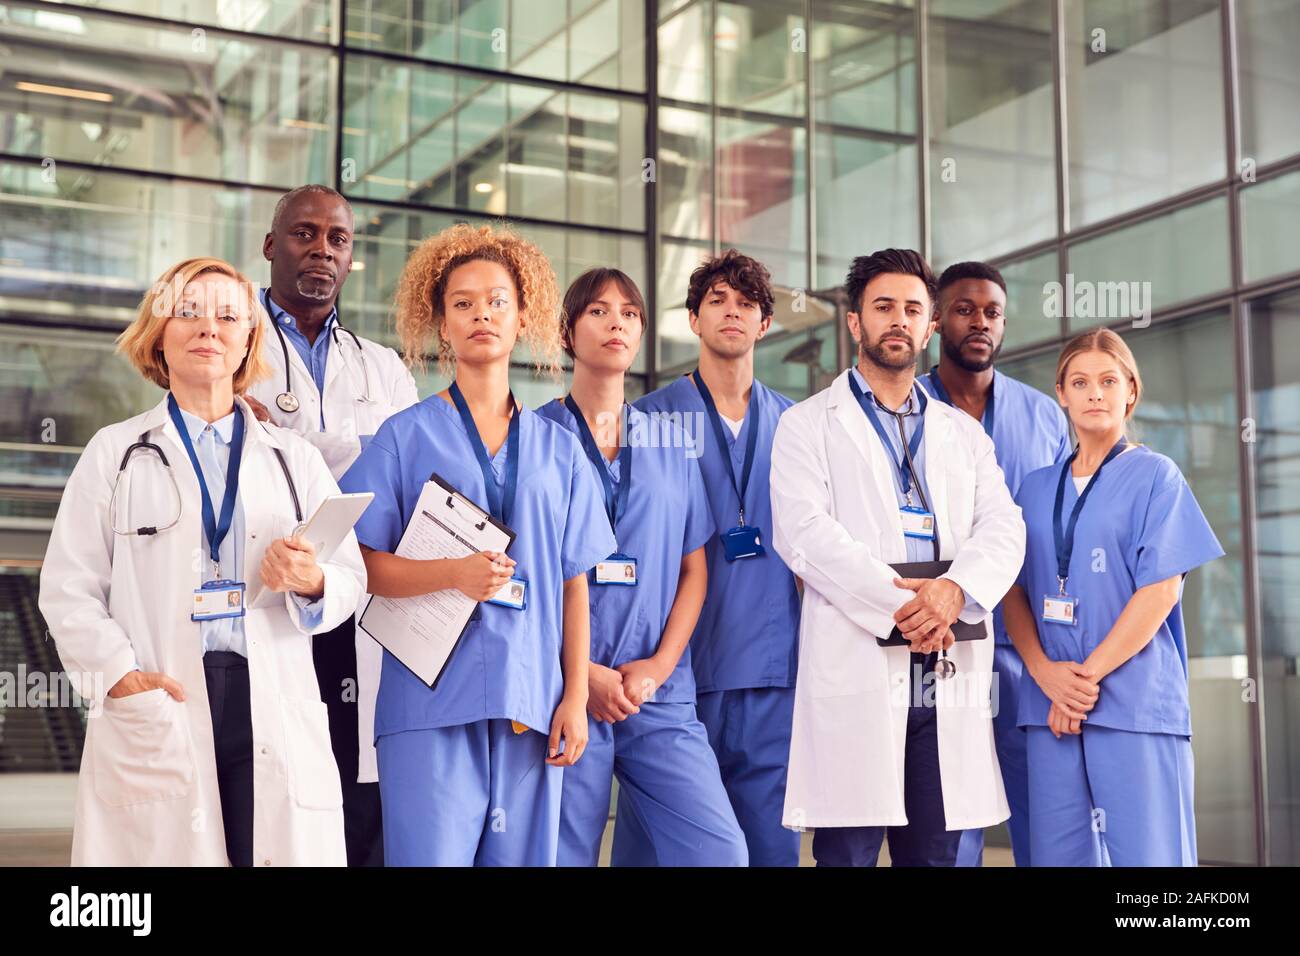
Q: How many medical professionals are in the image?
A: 8